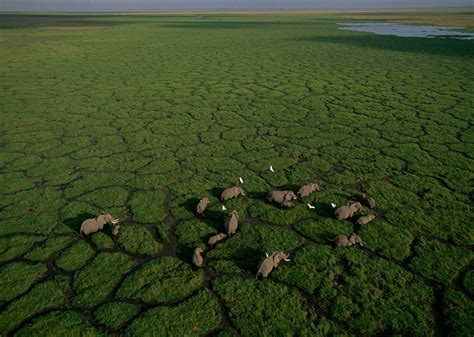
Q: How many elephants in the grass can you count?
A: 15